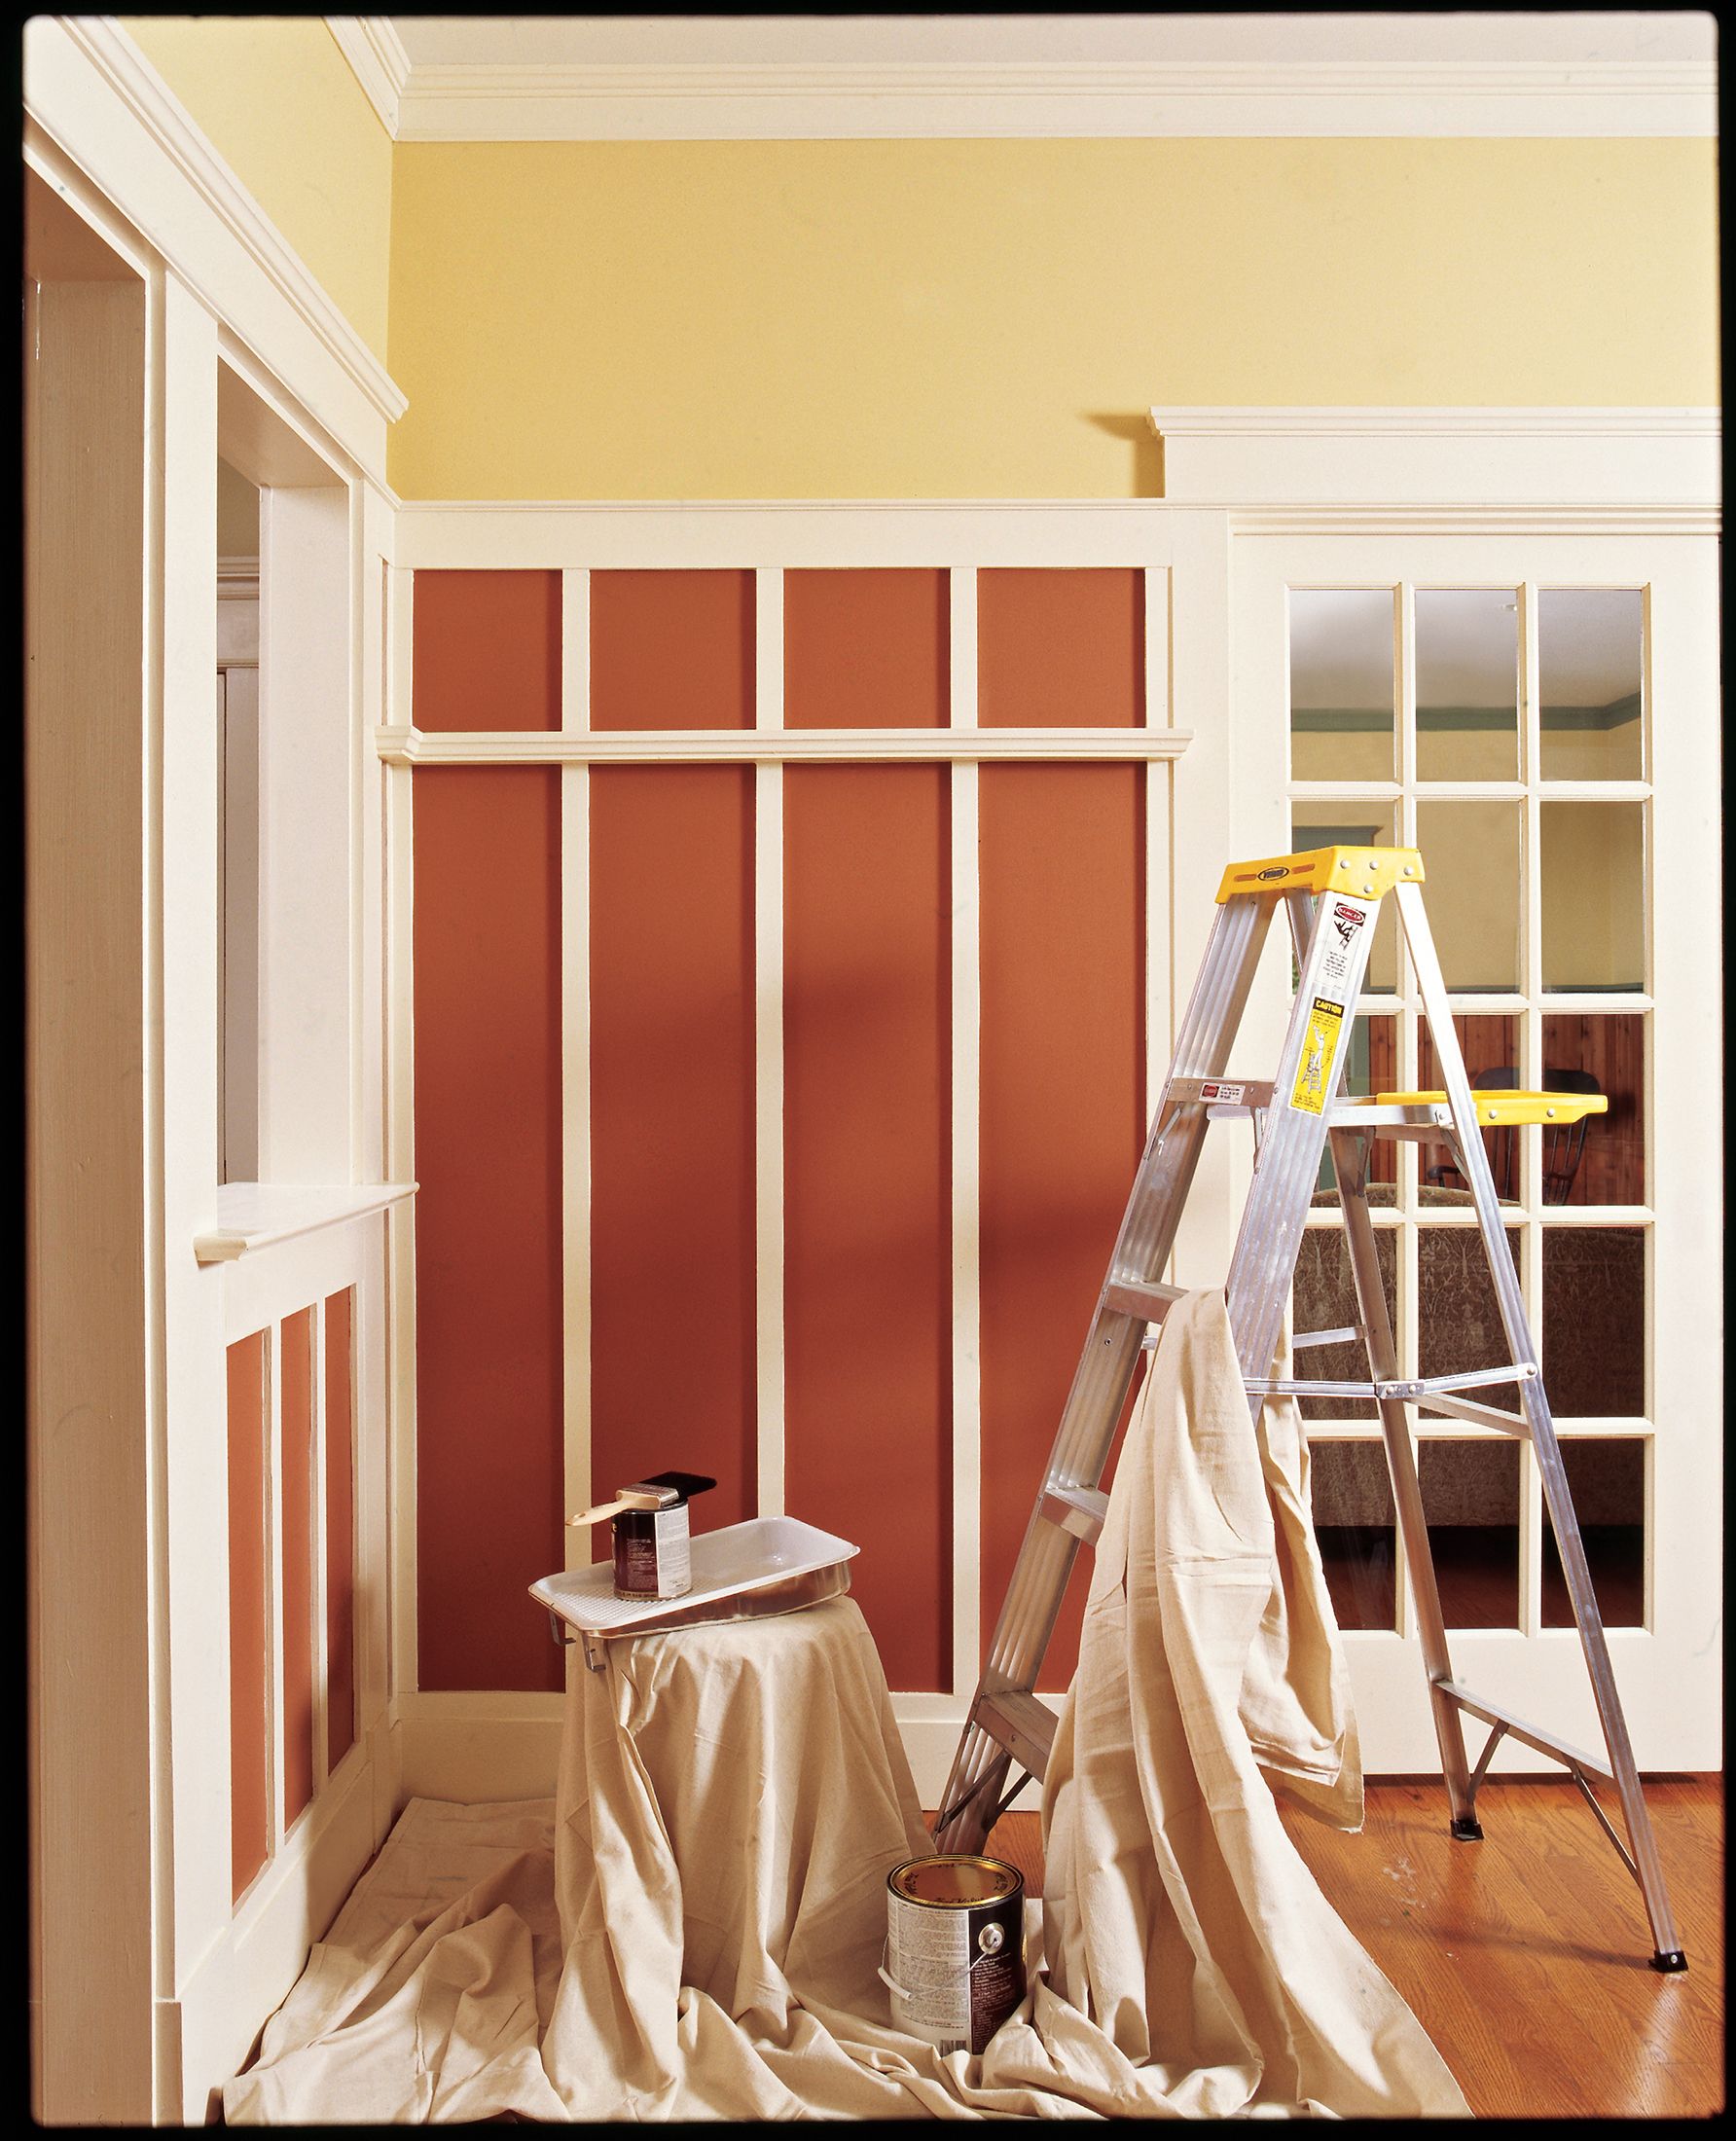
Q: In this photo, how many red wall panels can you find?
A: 11